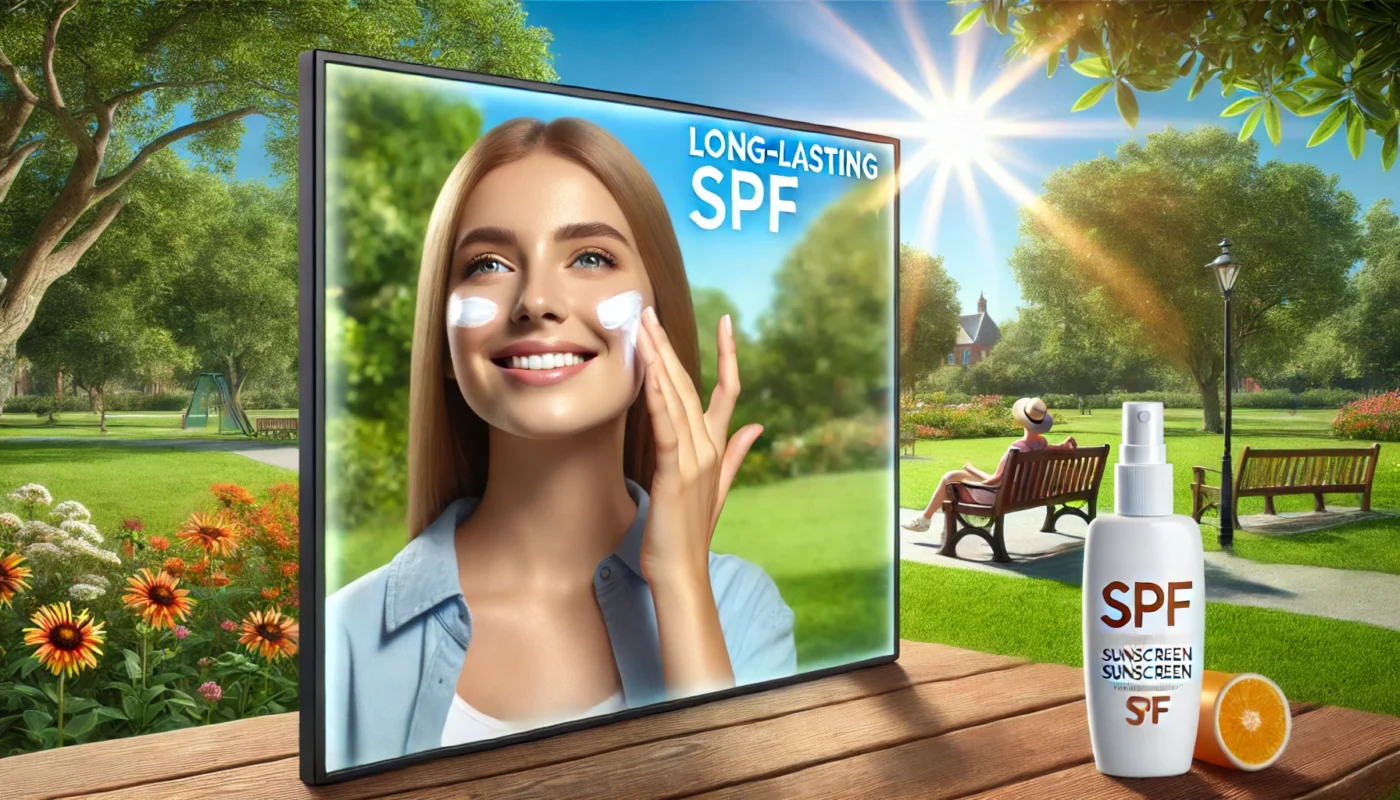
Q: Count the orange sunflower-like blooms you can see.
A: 5